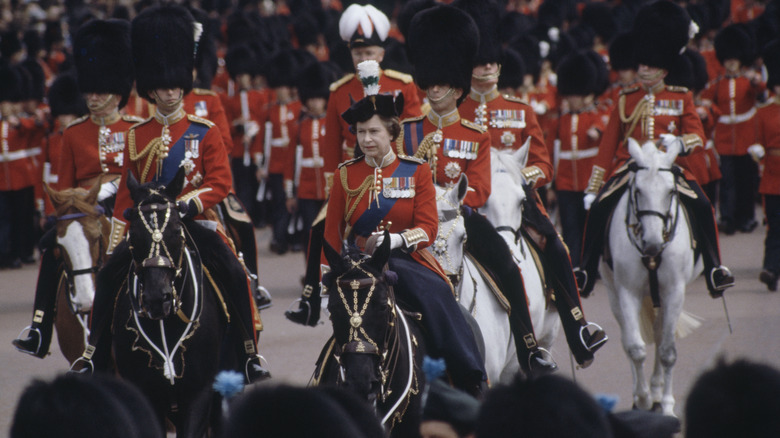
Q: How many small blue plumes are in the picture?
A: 3